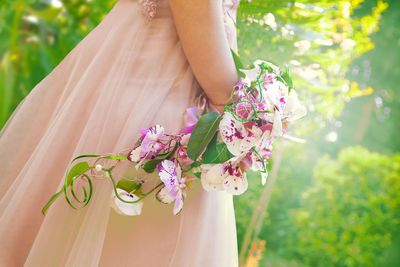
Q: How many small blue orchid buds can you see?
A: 0